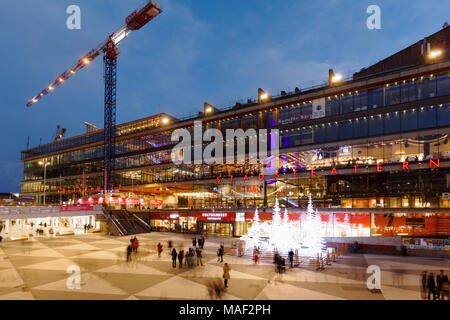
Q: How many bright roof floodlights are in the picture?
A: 5